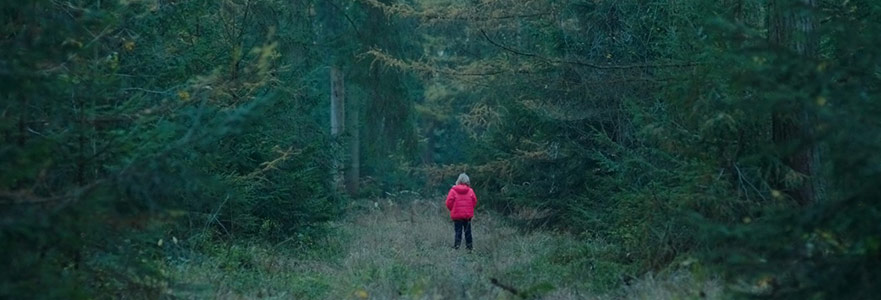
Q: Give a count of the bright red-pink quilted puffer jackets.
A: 1